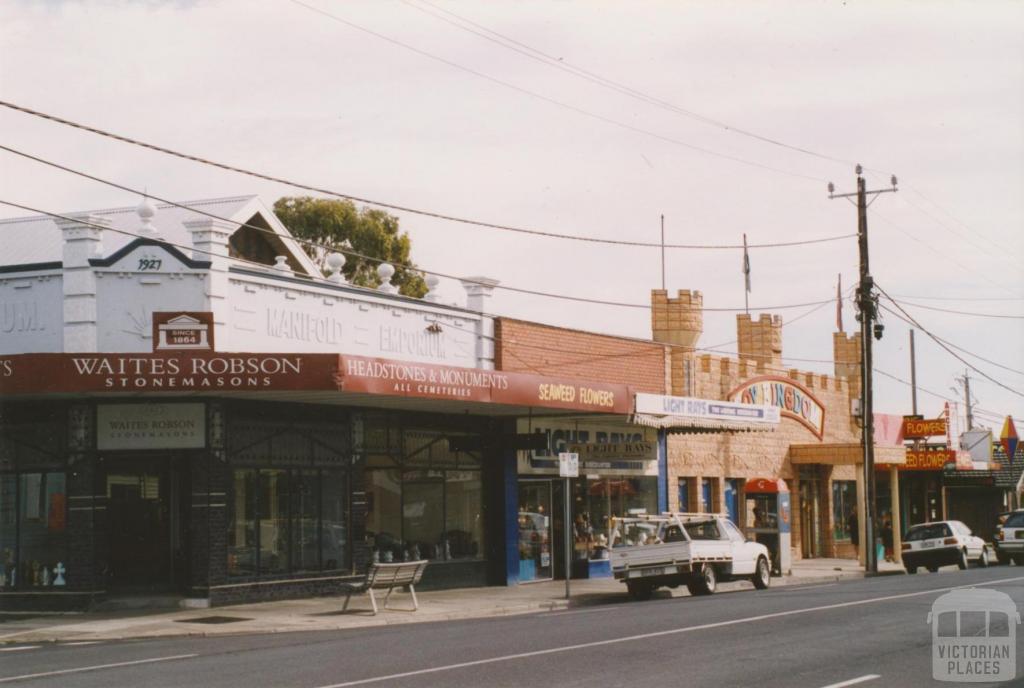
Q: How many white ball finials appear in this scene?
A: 4